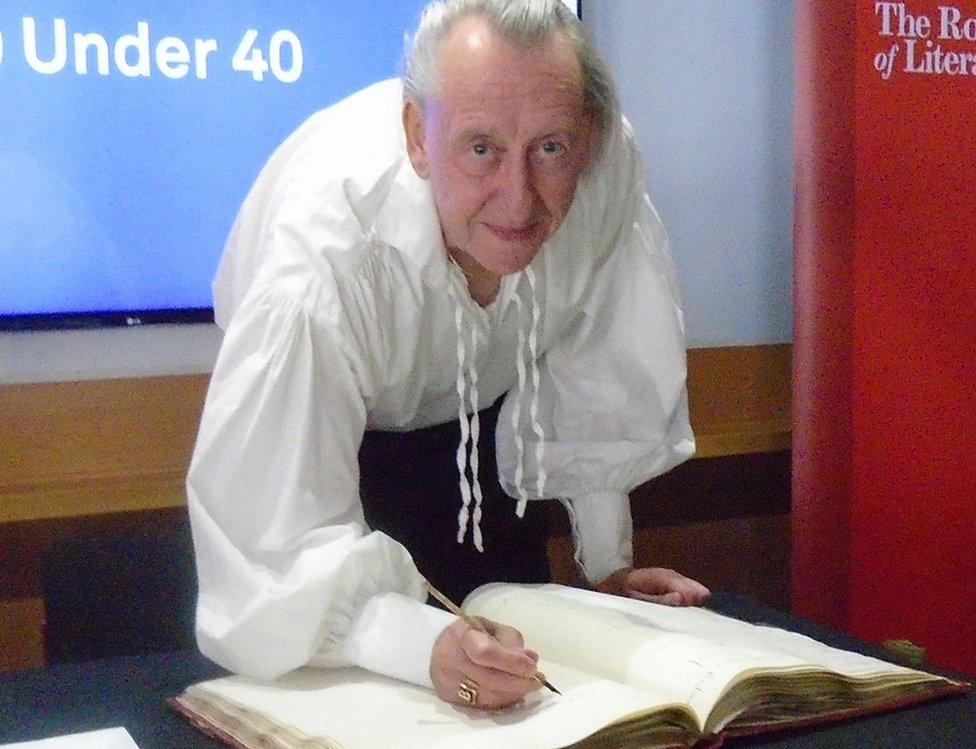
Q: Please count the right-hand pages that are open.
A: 1